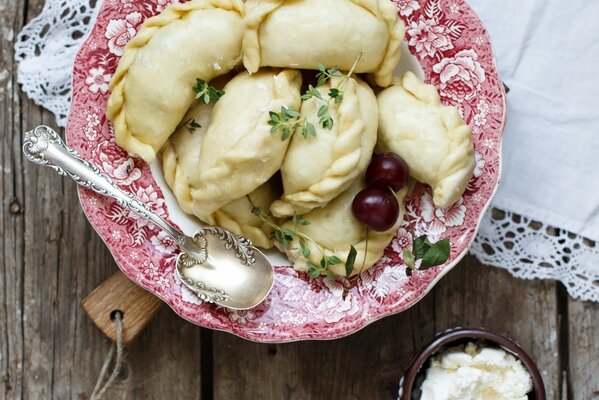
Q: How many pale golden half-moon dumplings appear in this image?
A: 8